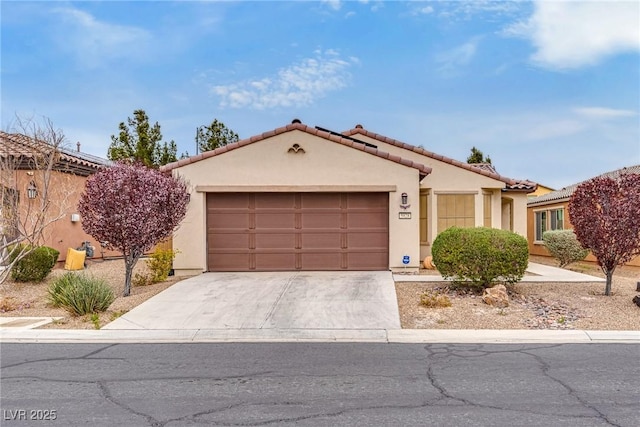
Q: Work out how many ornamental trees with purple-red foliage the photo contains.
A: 2